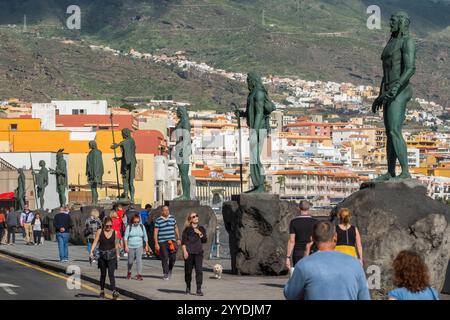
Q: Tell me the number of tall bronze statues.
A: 8